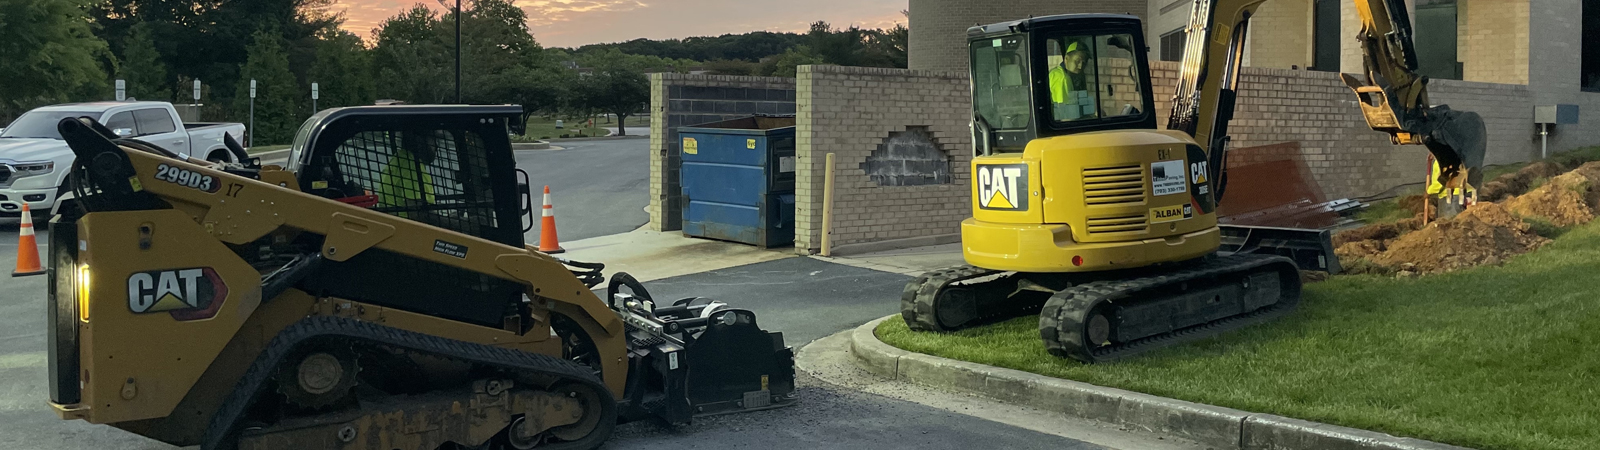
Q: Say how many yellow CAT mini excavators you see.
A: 1